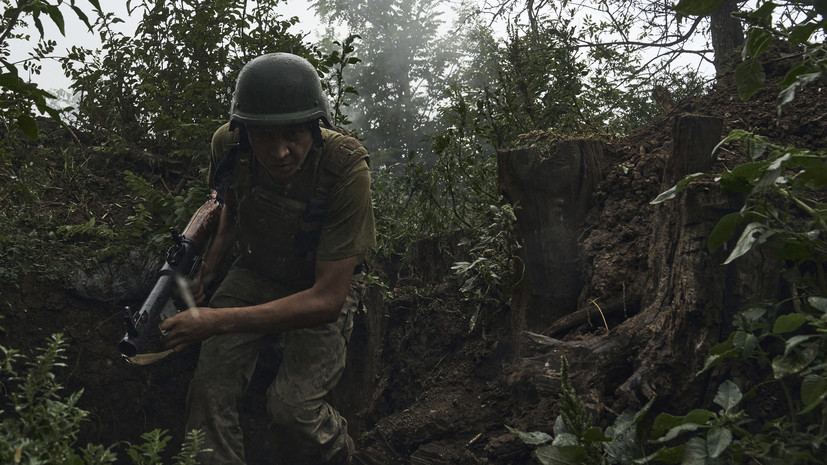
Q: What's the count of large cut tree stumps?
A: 2